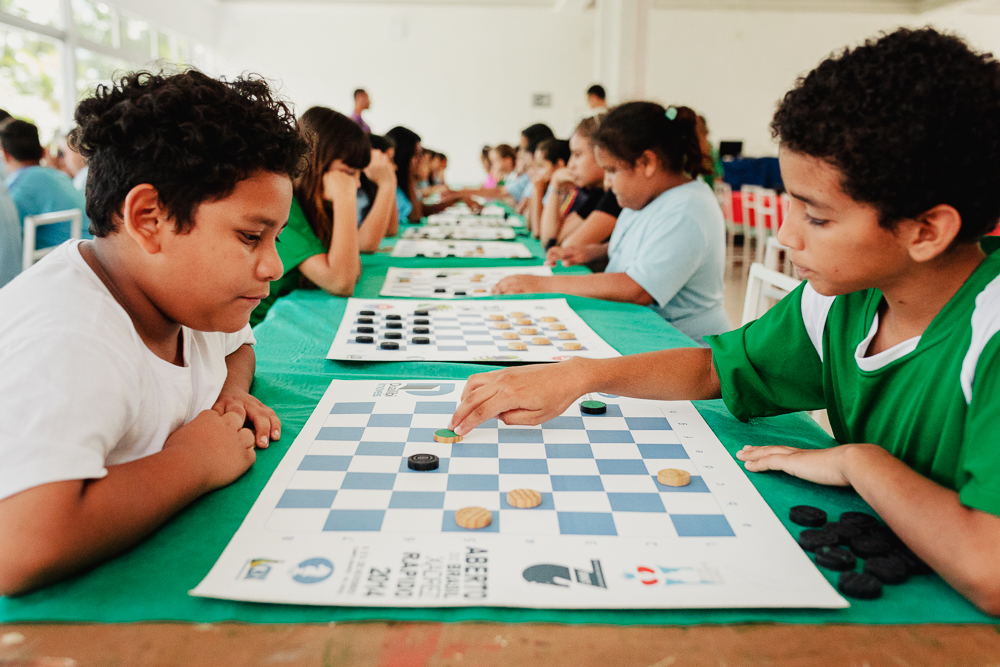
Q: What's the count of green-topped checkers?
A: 2